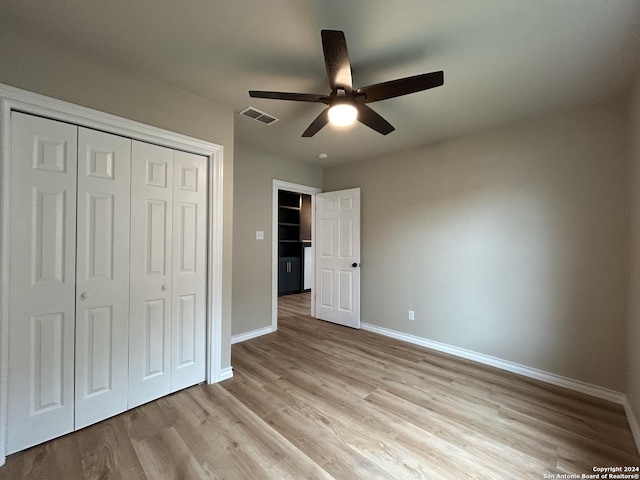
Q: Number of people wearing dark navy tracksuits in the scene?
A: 0